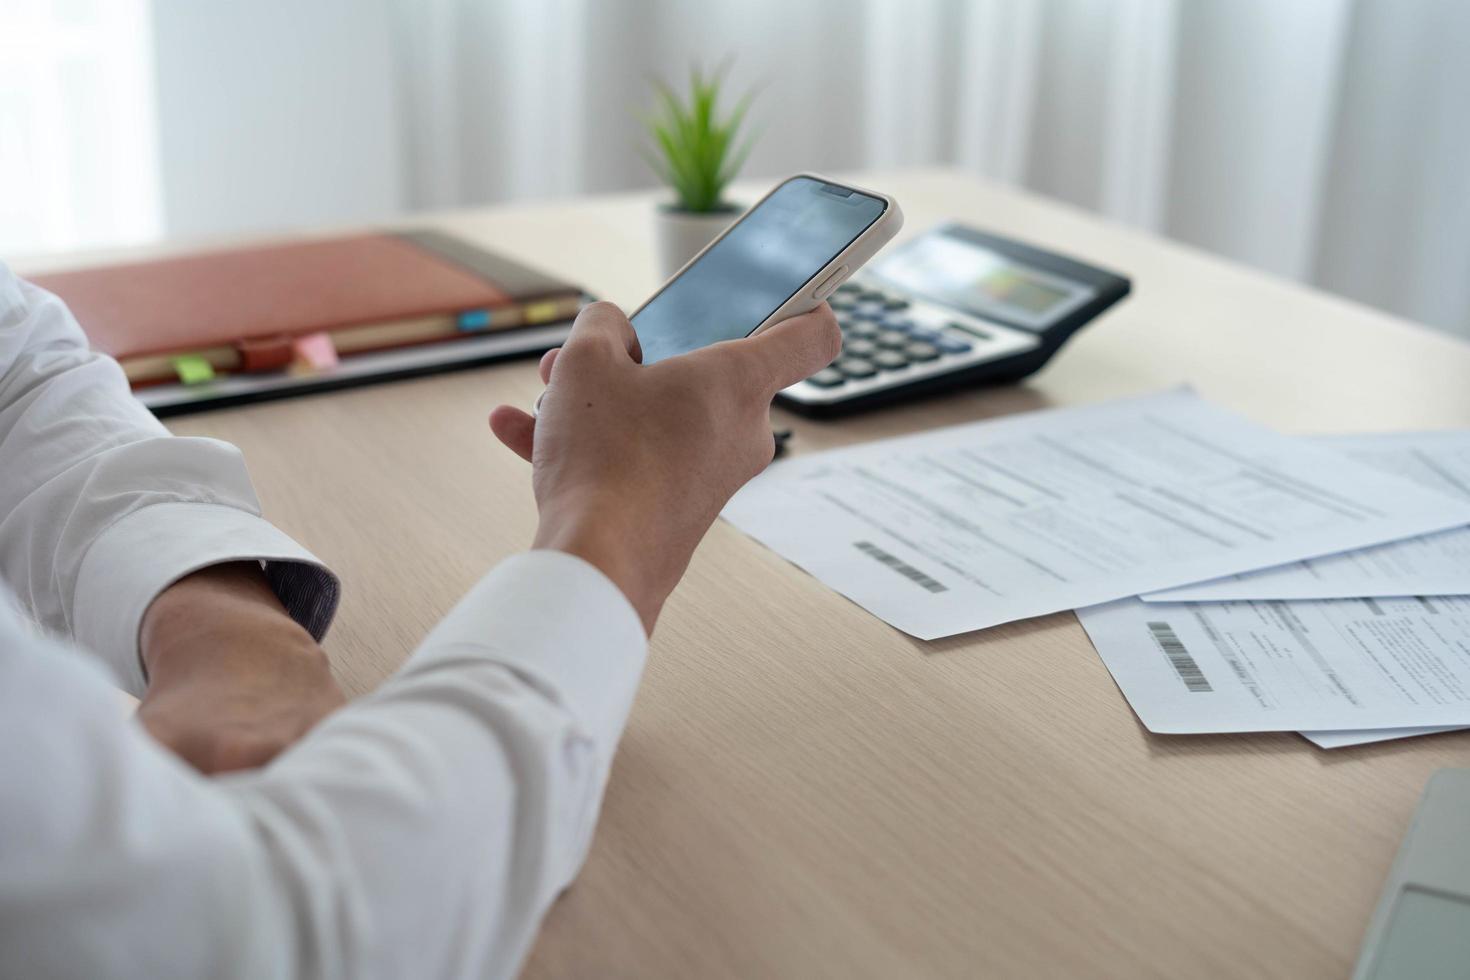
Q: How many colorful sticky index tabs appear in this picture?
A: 4